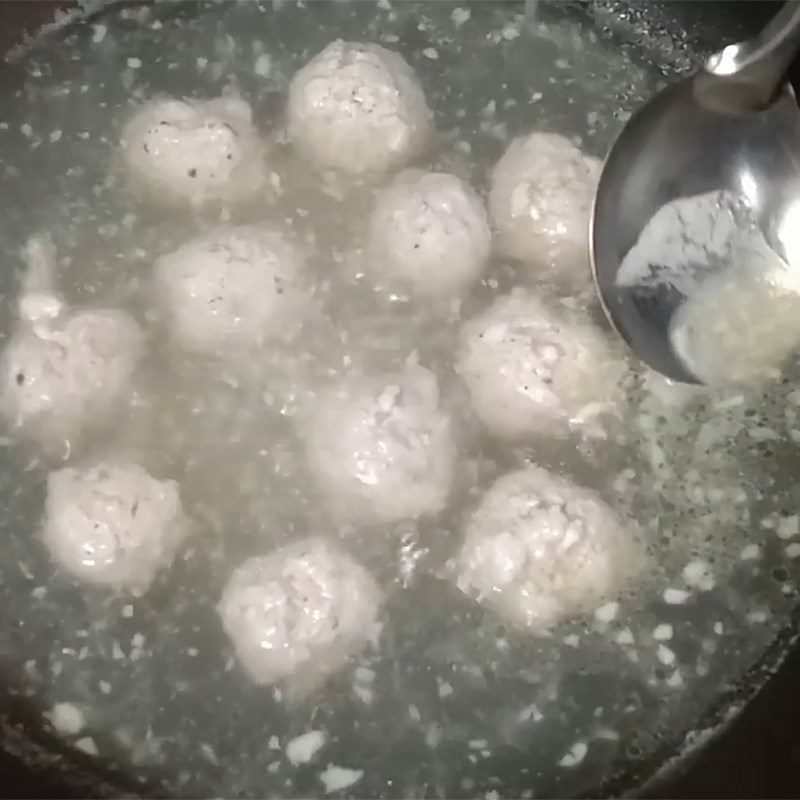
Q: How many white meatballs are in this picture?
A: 11